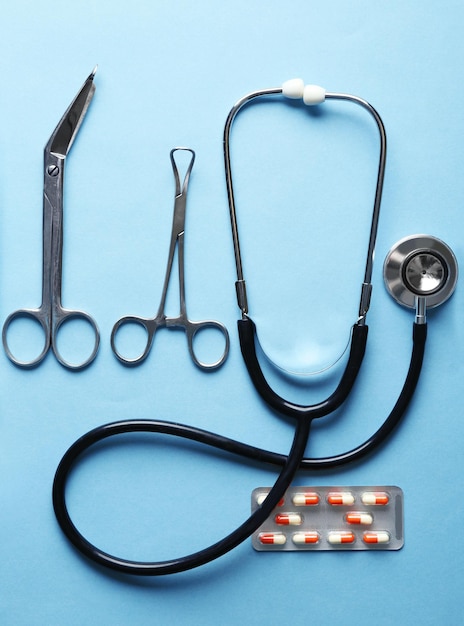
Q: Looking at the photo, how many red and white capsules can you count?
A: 10